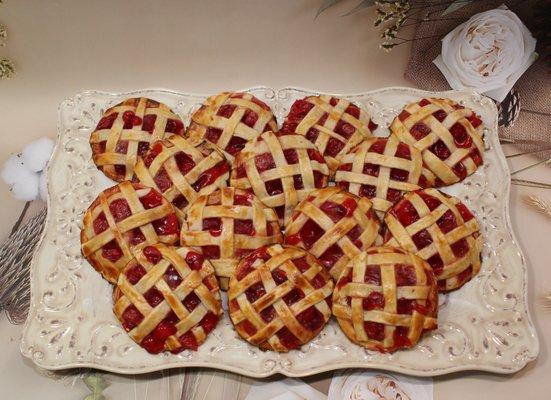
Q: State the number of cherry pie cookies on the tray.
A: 14